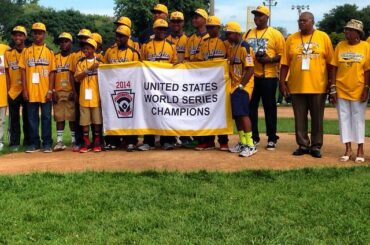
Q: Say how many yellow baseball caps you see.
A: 15